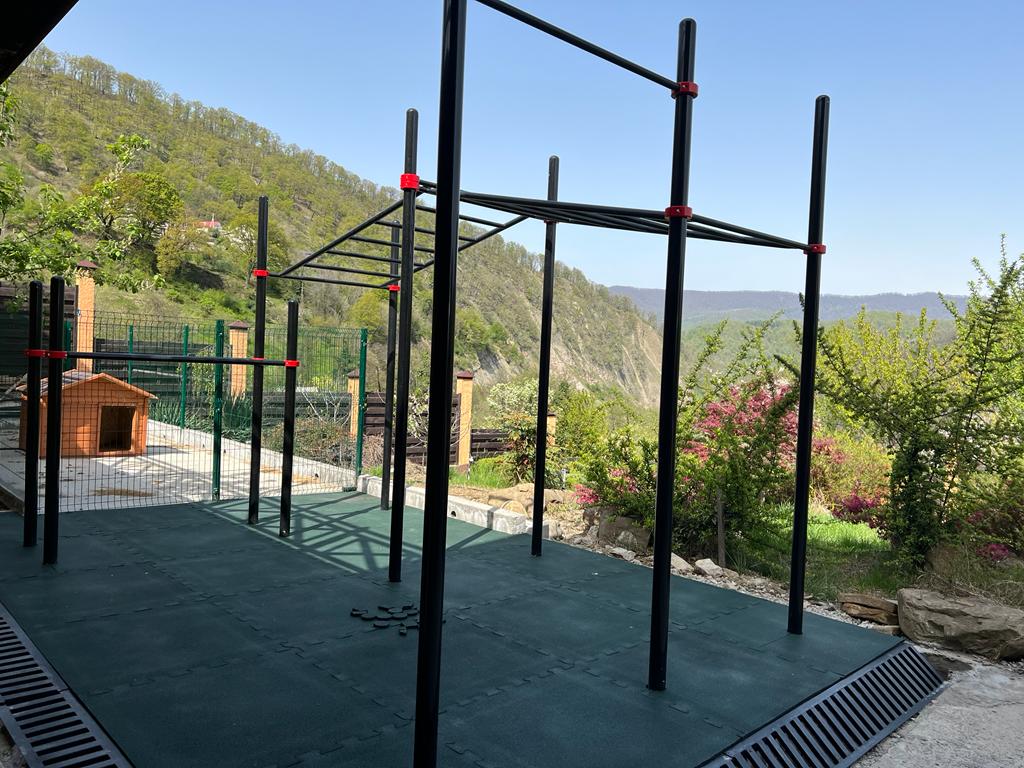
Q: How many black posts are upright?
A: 10